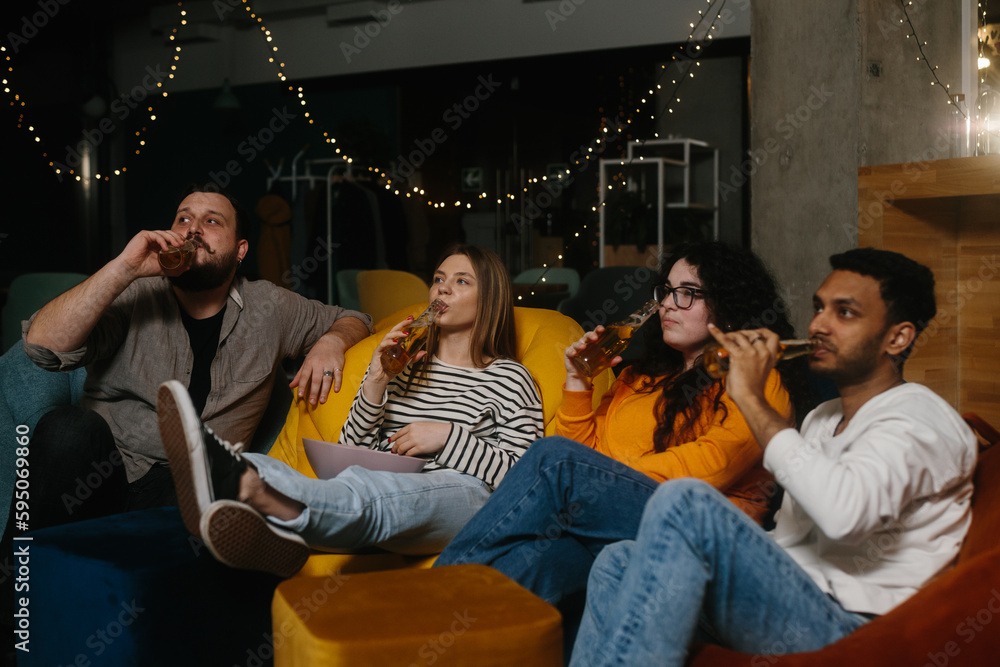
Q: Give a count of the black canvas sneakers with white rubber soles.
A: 2